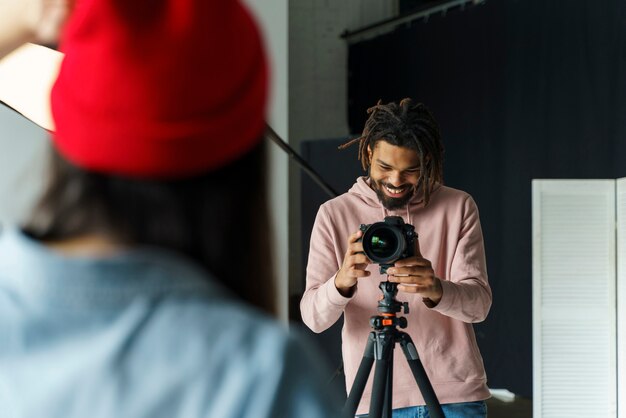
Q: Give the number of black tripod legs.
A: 3